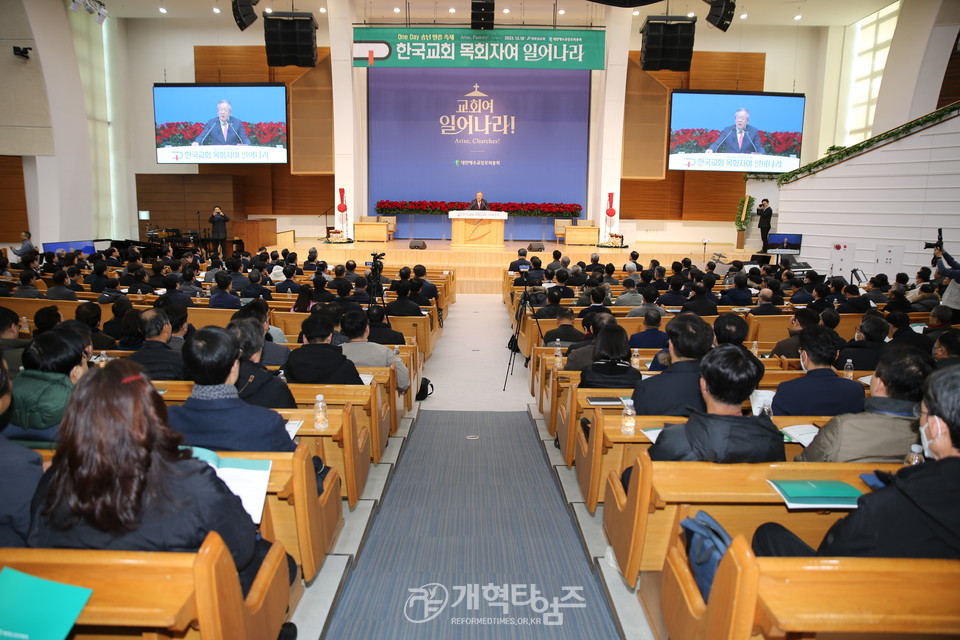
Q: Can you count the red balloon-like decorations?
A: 2